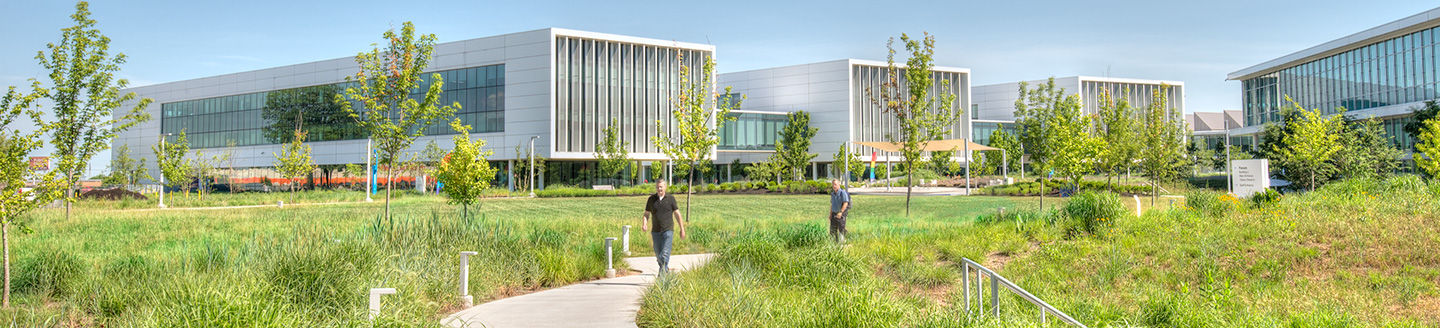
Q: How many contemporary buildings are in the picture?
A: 4